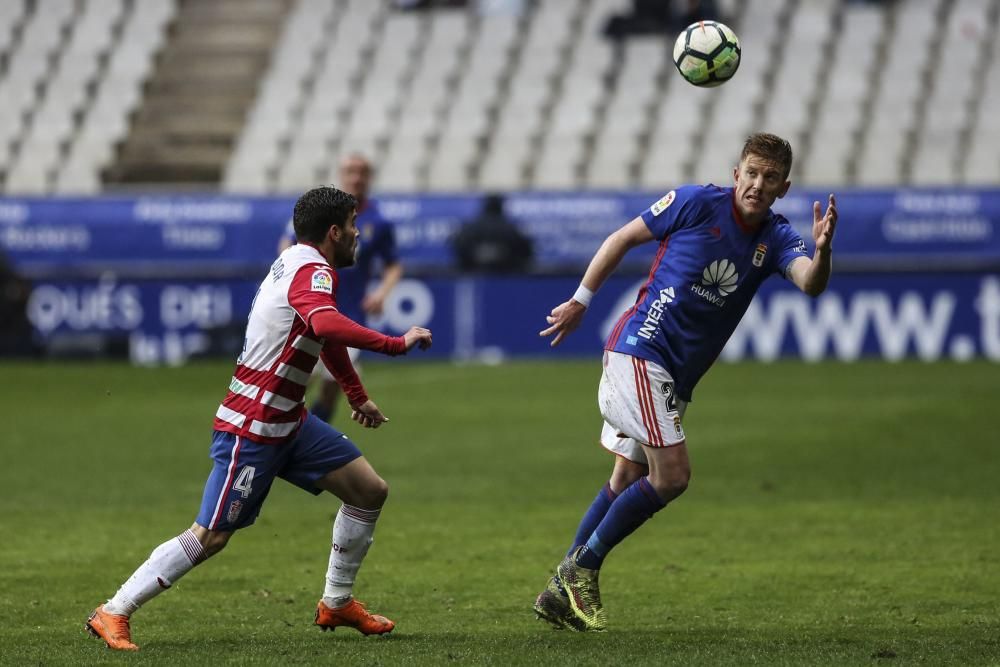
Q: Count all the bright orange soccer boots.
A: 2